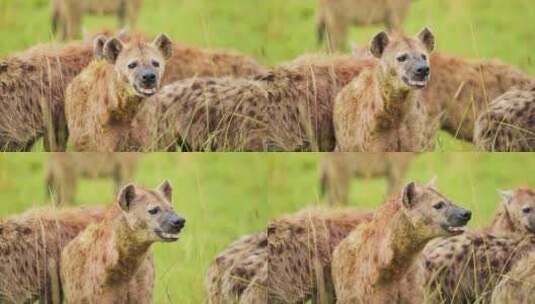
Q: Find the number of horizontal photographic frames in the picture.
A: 4